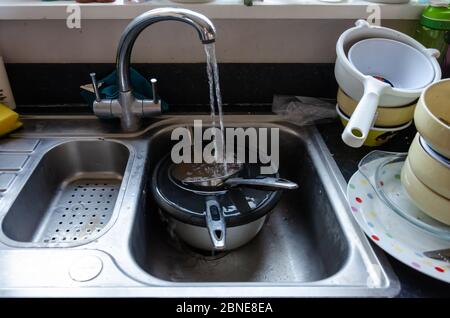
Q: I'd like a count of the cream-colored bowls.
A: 4